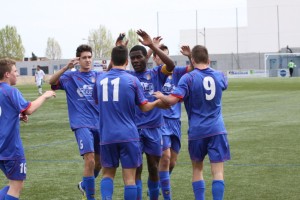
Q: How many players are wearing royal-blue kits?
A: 6